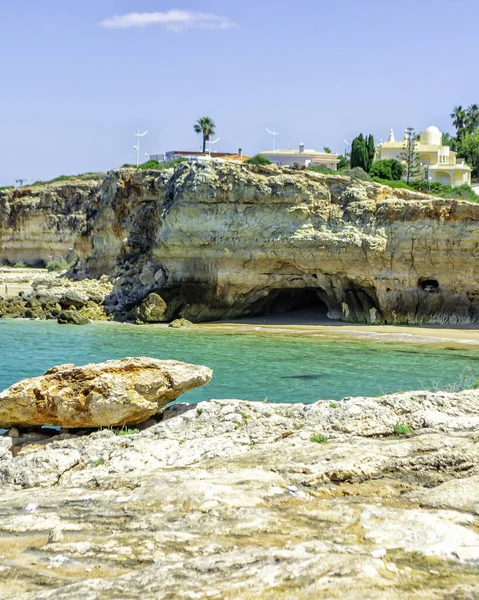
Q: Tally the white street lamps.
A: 4